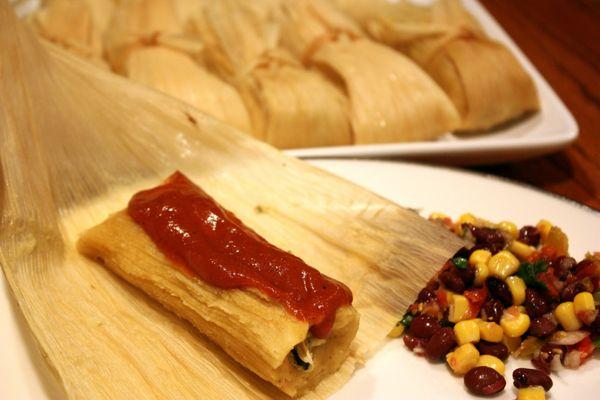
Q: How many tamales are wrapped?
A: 5